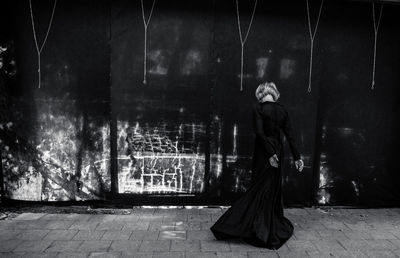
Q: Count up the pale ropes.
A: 5